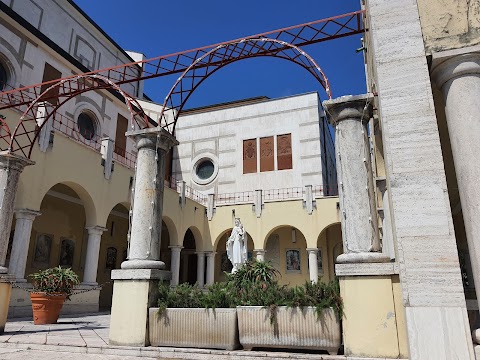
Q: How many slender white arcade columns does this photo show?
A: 7